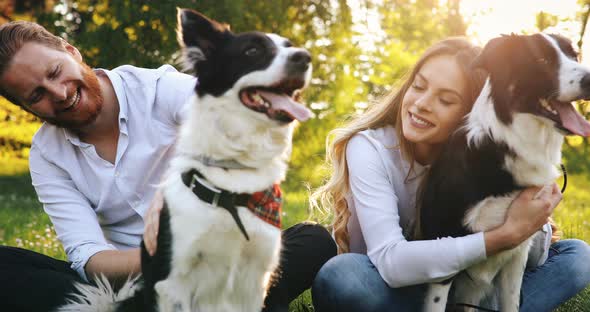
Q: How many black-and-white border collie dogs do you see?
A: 2